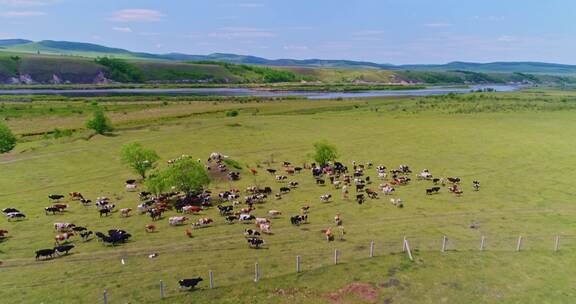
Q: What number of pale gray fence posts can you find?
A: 12